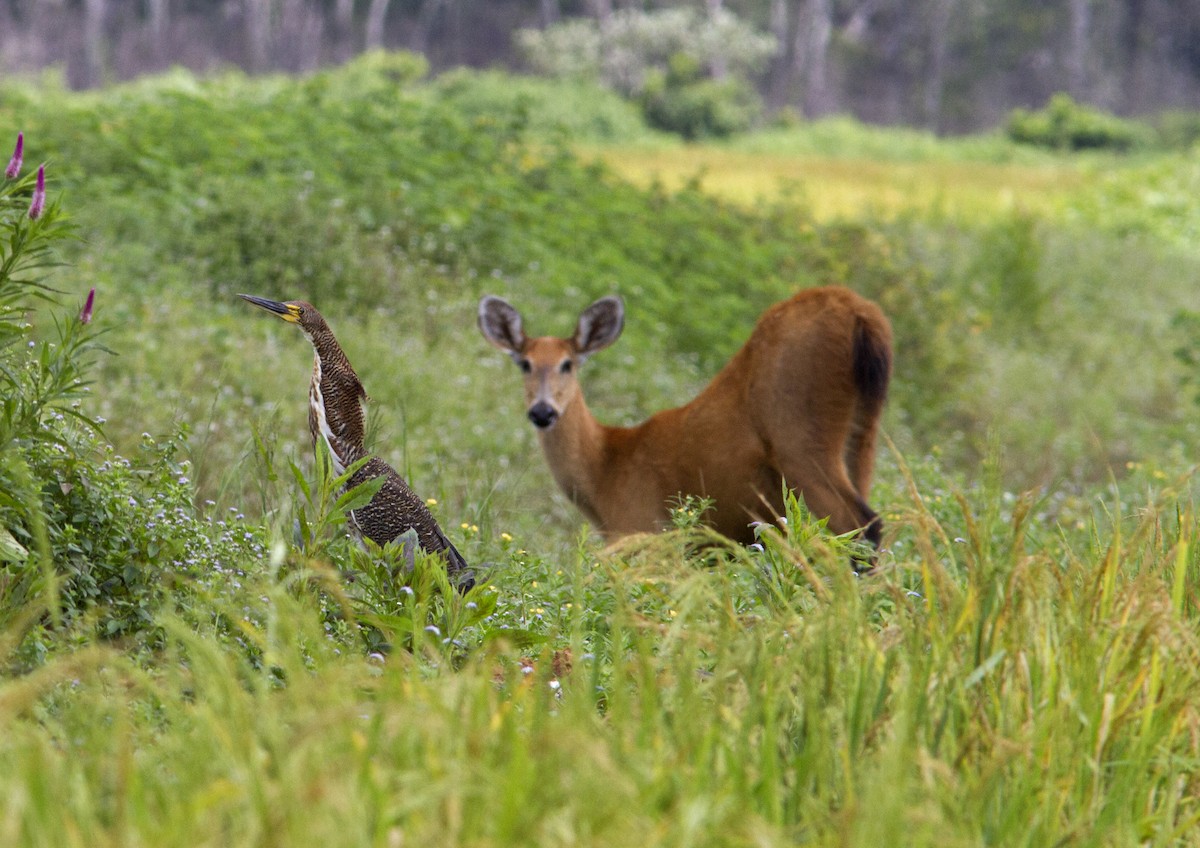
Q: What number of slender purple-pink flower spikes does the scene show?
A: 3